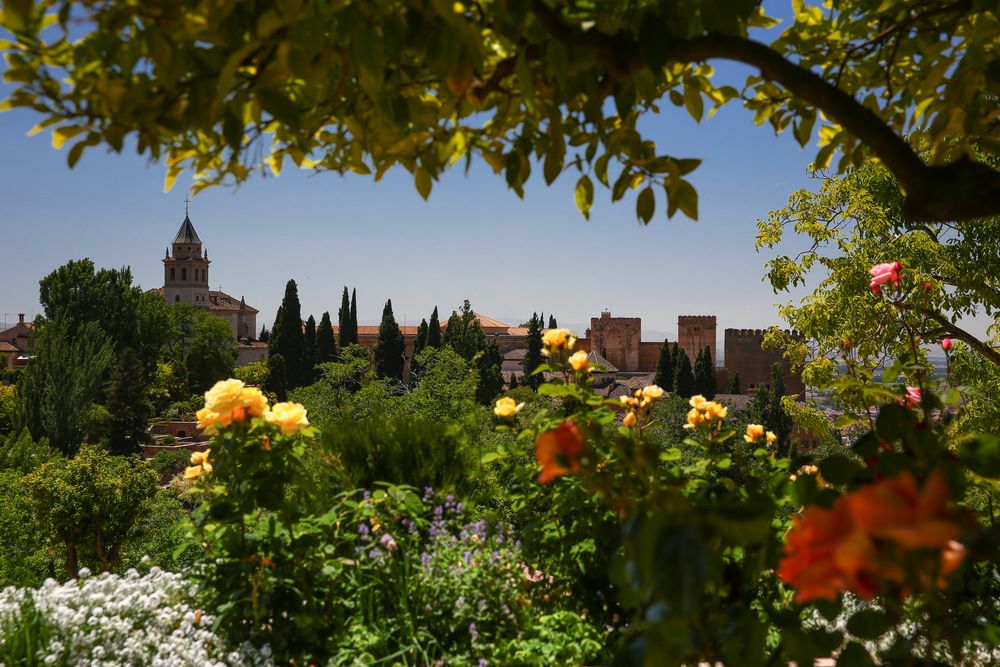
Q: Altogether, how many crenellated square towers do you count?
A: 3